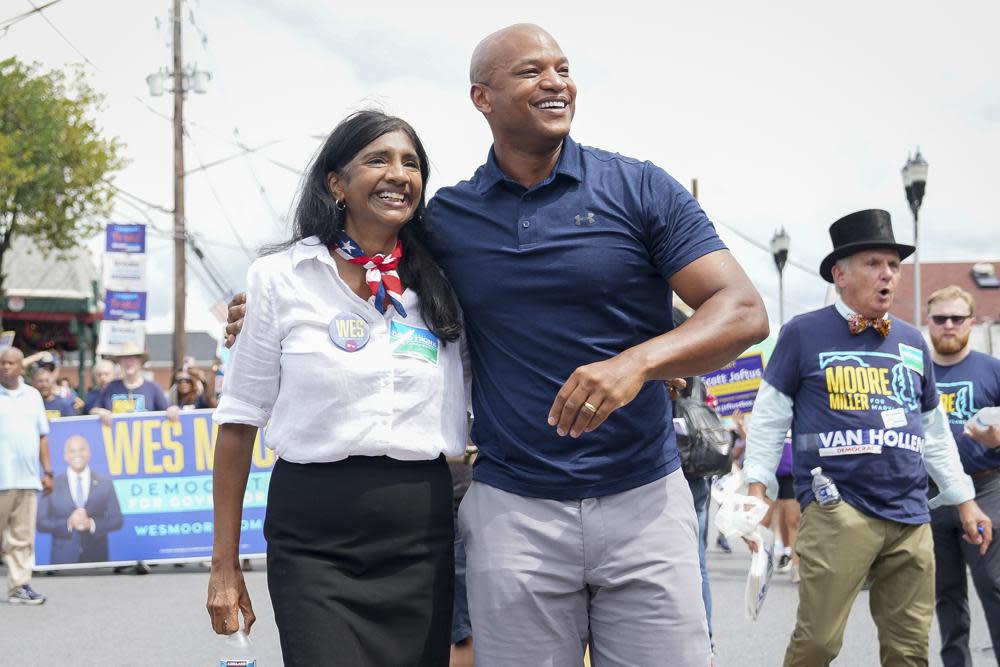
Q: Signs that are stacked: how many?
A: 4